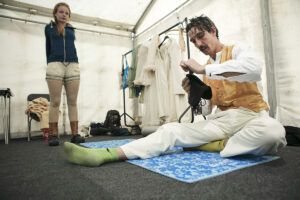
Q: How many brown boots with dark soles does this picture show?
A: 2